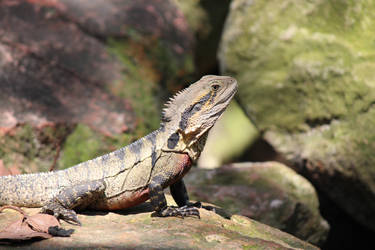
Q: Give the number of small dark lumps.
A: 1